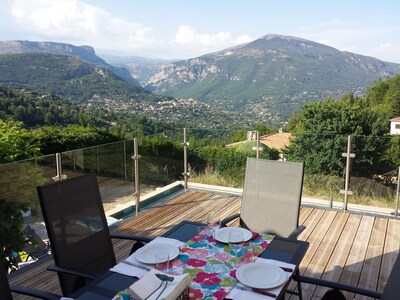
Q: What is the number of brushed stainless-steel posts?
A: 6